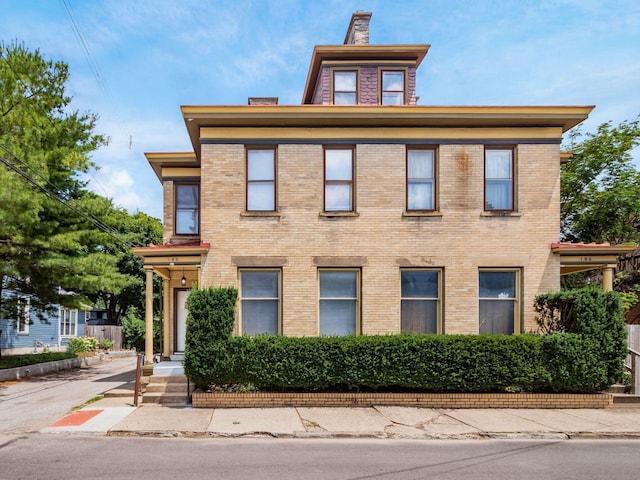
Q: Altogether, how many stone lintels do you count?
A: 4